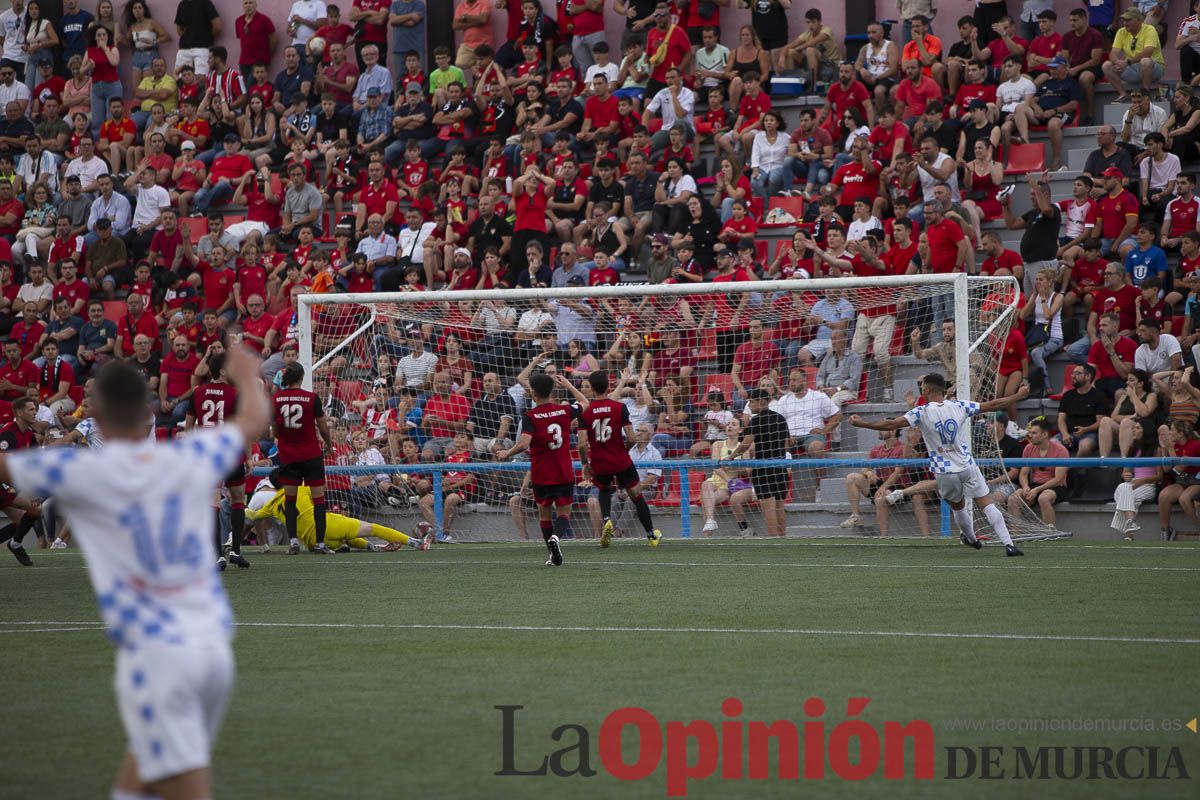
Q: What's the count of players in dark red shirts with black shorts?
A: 5